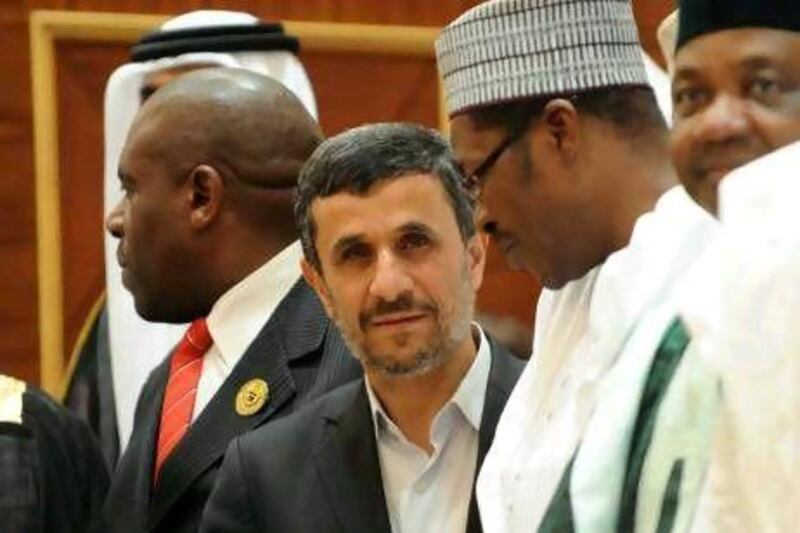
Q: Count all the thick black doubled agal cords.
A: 1